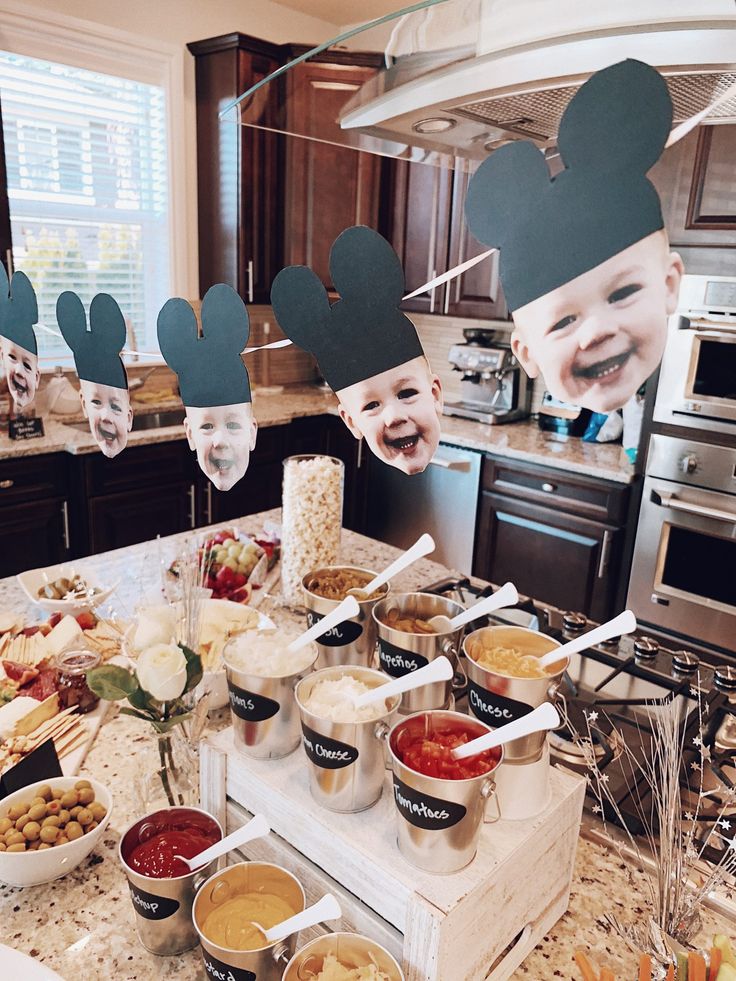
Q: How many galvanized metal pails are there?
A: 9